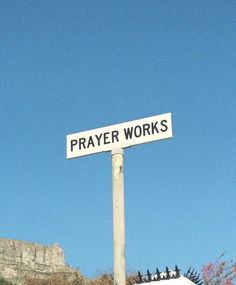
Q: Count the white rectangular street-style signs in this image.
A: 1